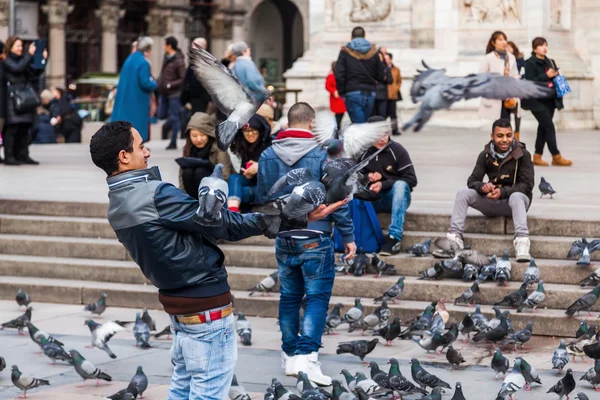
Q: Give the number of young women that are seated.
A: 2